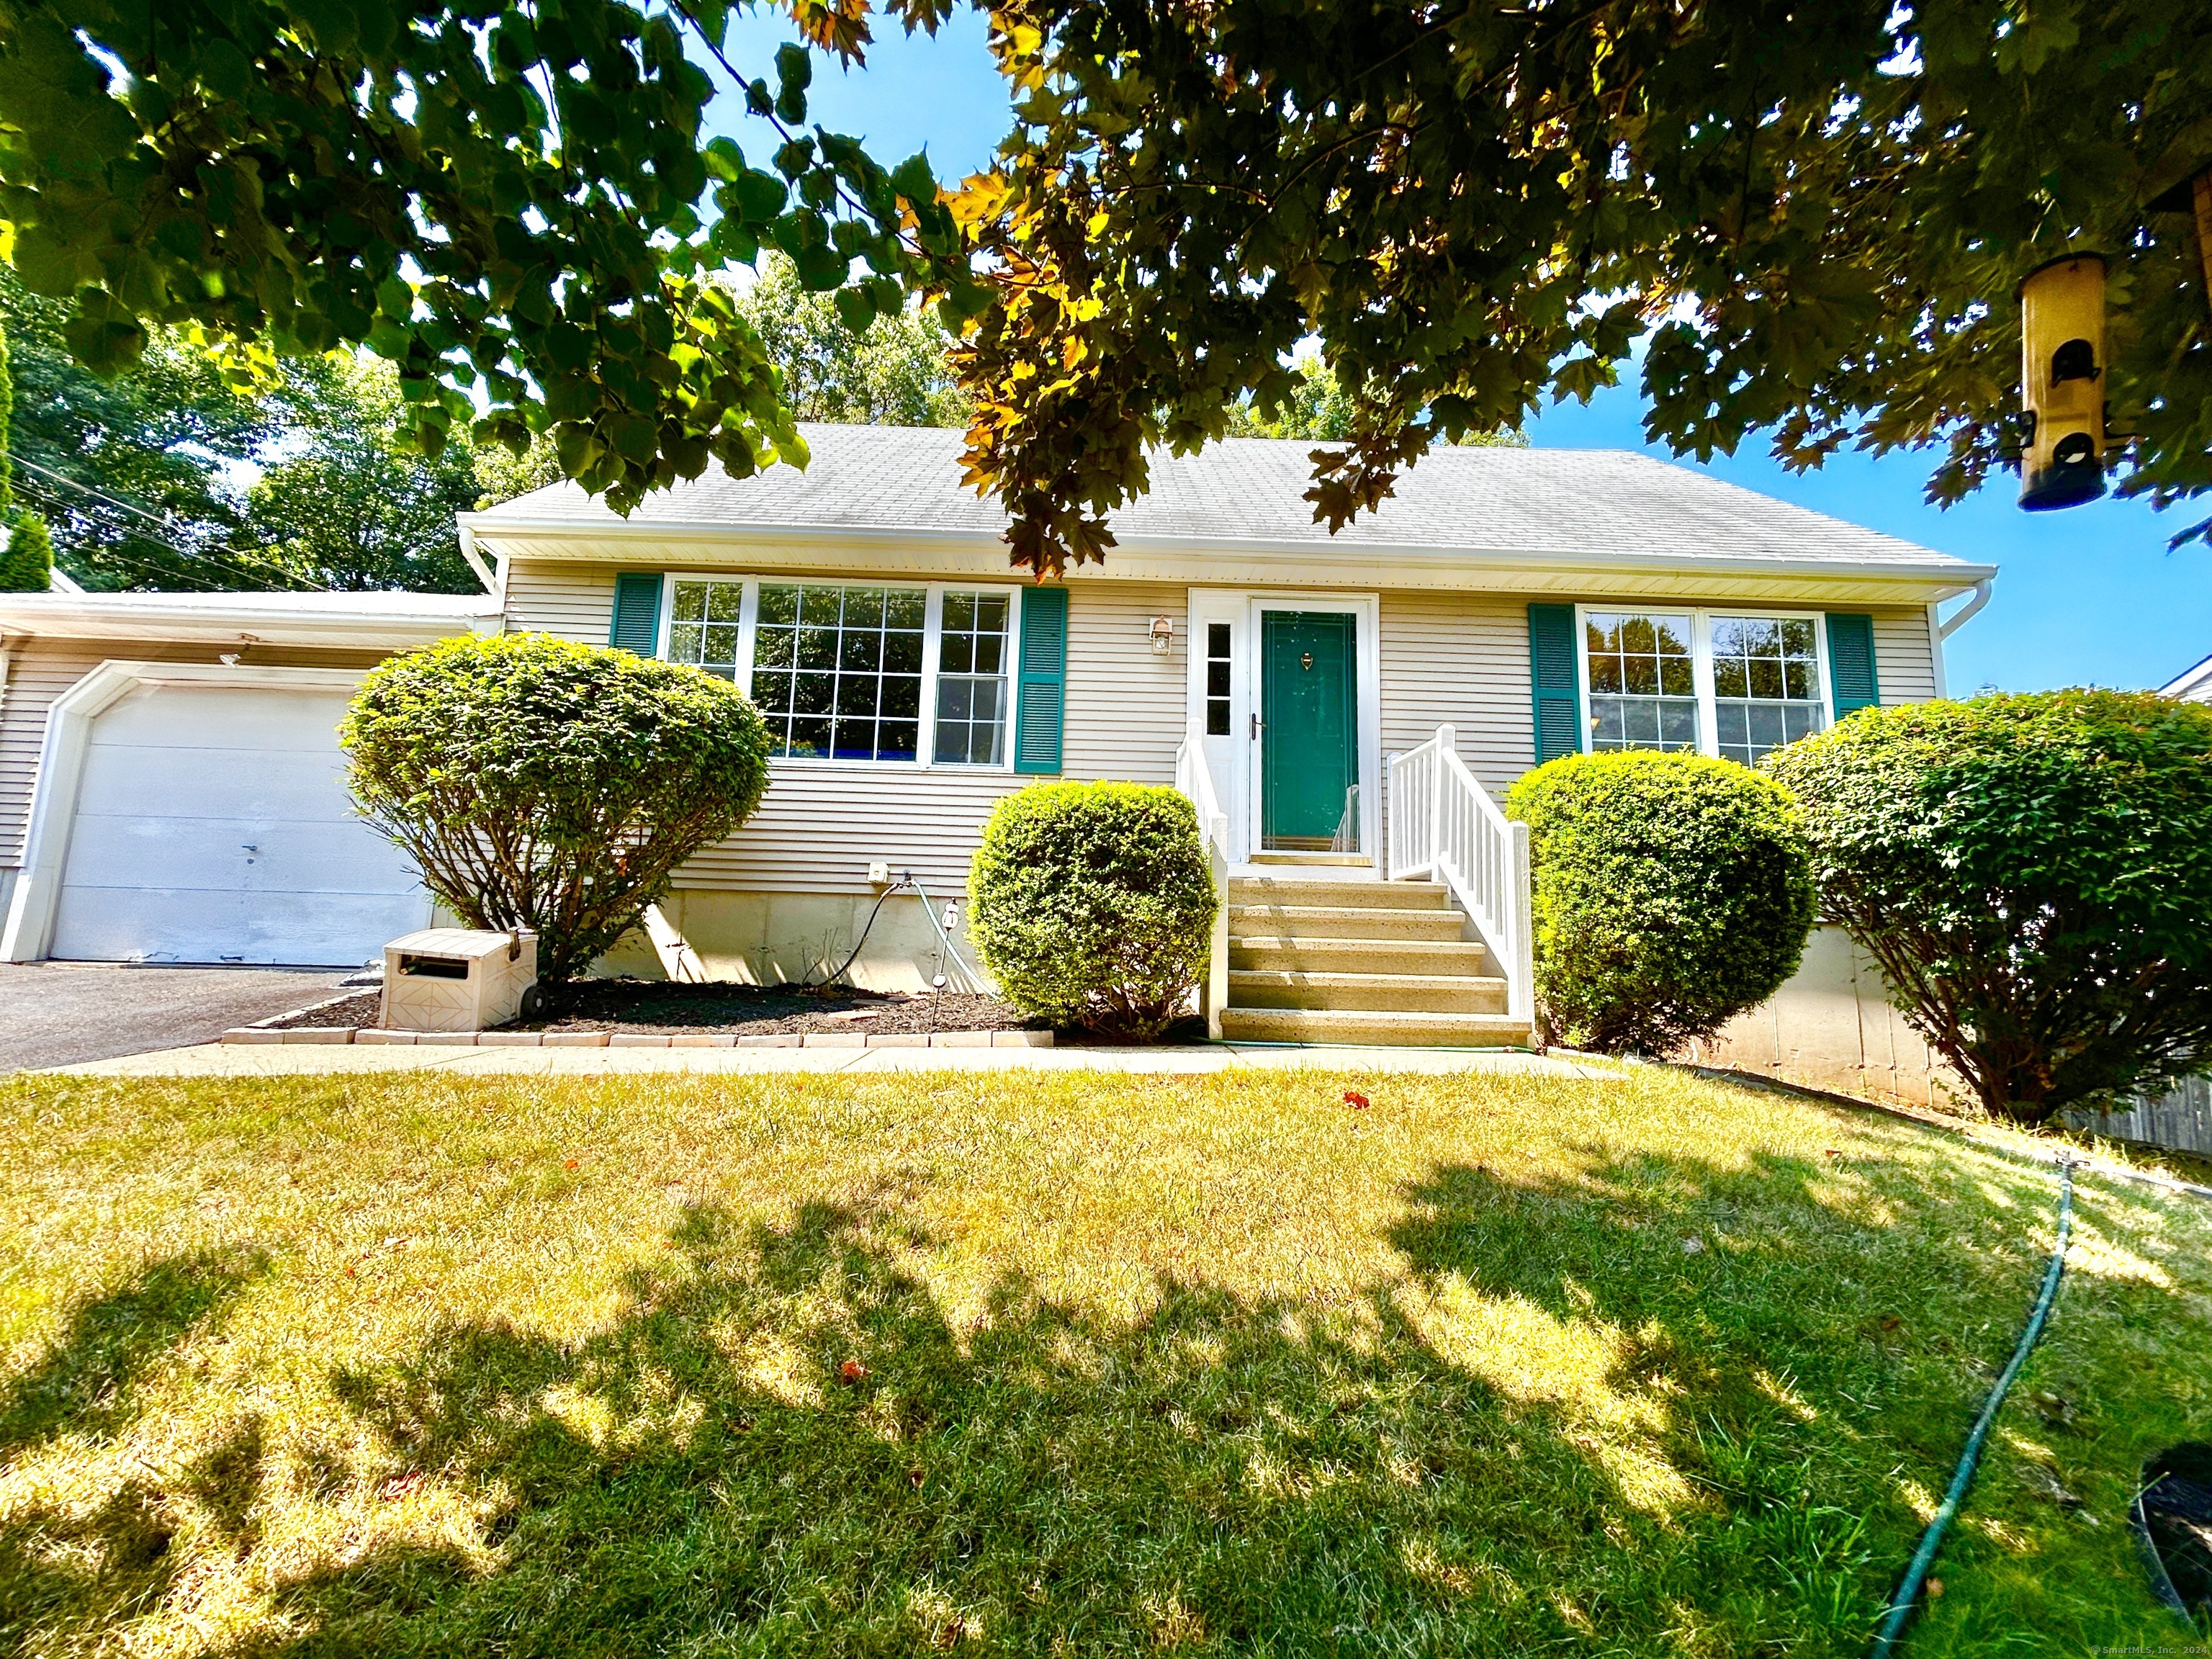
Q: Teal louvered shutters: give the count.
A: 4